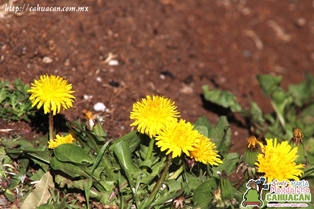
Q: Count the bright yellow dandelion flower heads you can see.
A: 6